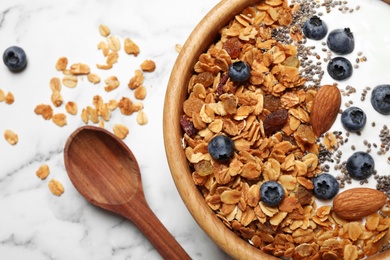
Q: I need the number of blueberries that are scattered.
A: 11